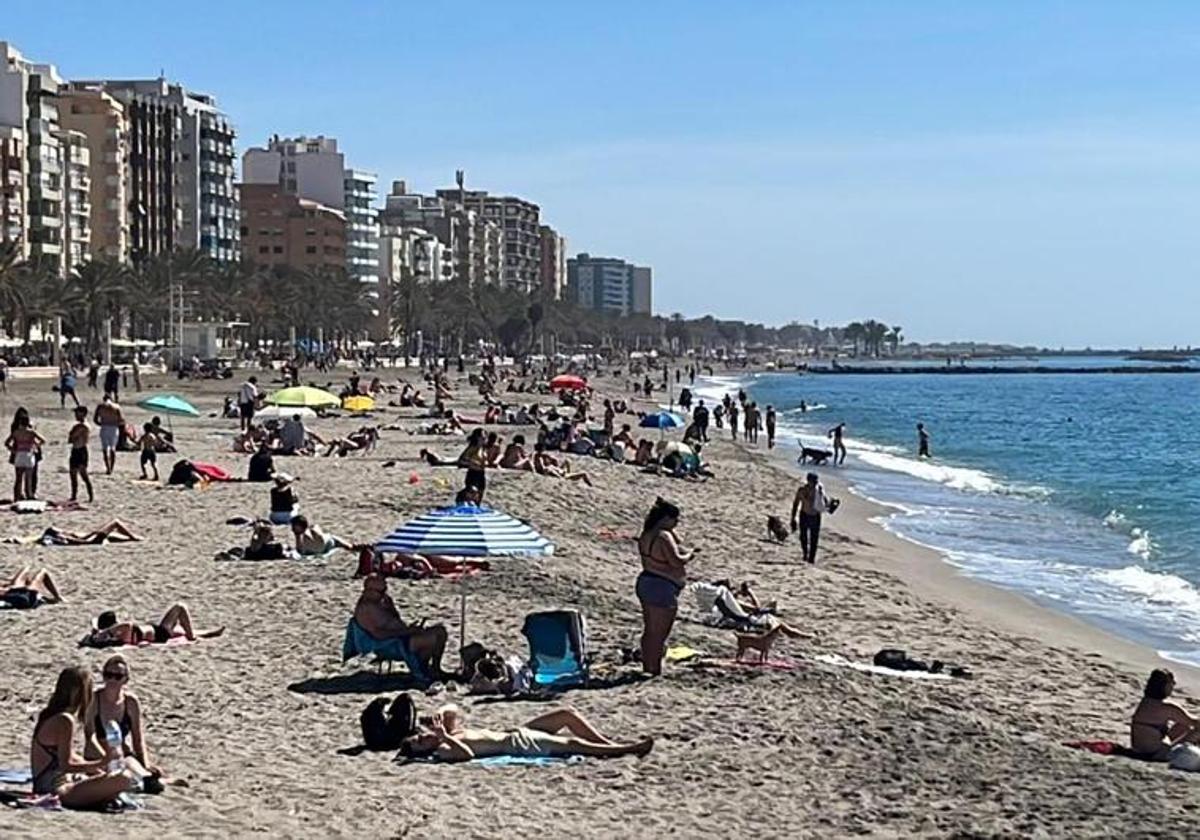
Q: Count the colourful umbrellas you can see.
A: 6